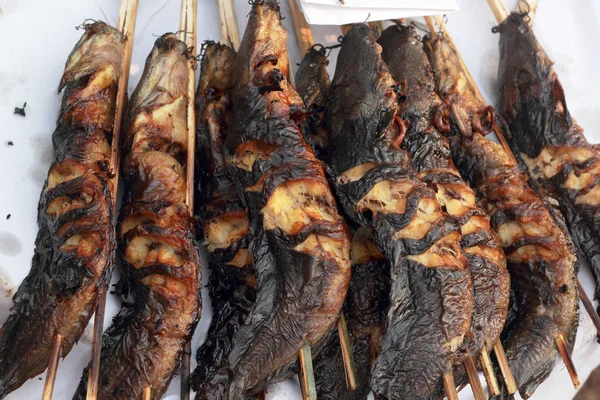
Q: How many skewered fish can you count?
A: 9